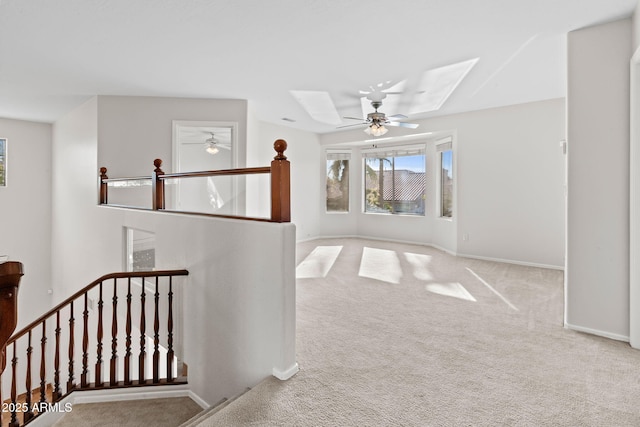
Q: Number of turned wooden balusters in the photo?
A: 12